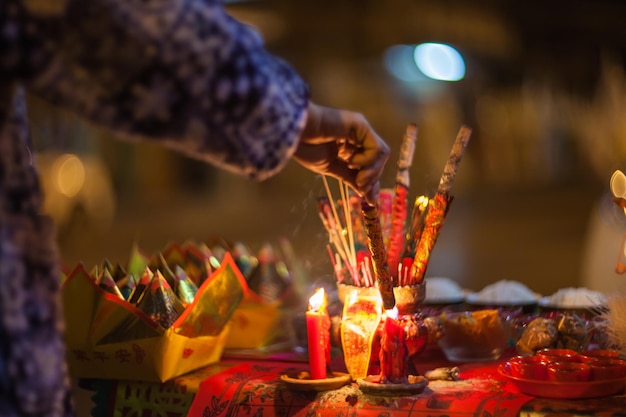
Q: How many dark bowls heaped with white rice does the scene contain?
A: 3